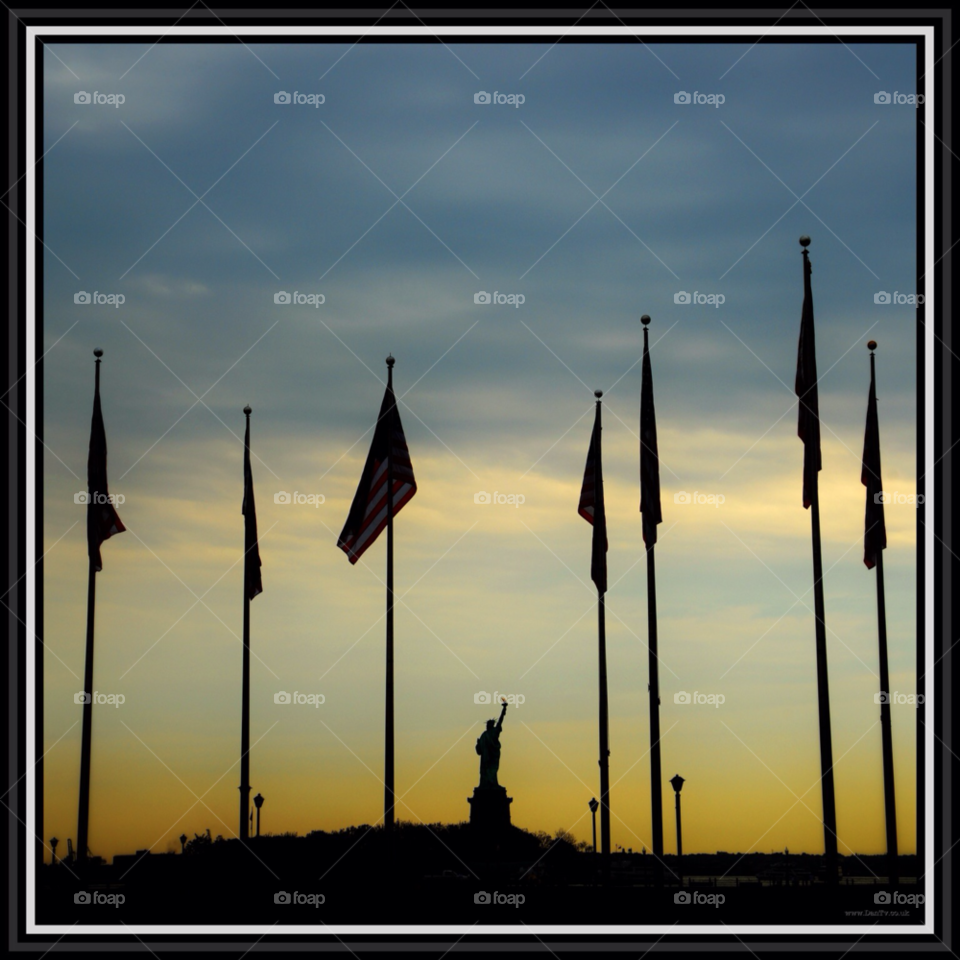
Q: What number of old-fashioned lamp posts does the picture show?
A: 5